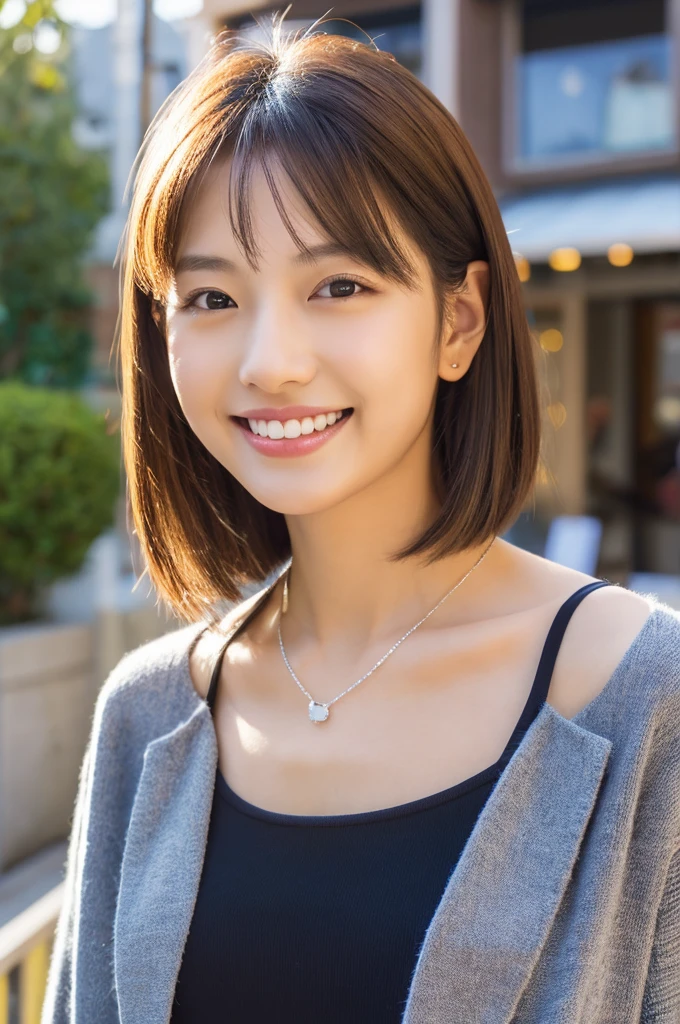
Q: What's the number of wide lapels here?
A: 2